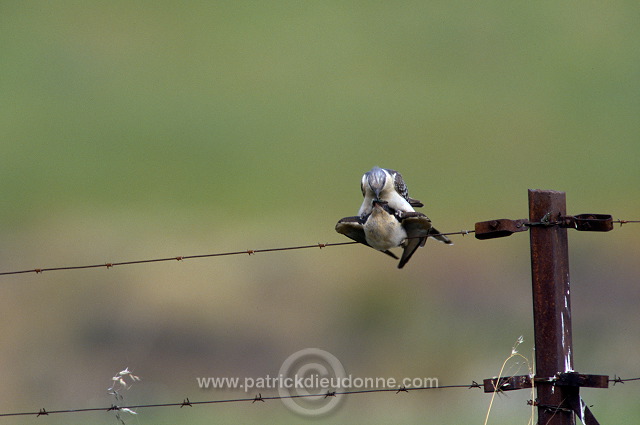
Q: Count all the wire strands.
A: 2